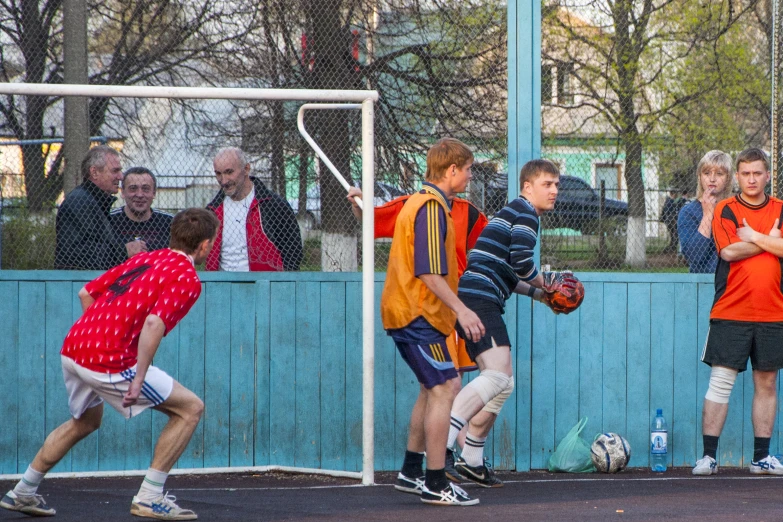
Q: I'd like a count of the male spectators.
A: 3